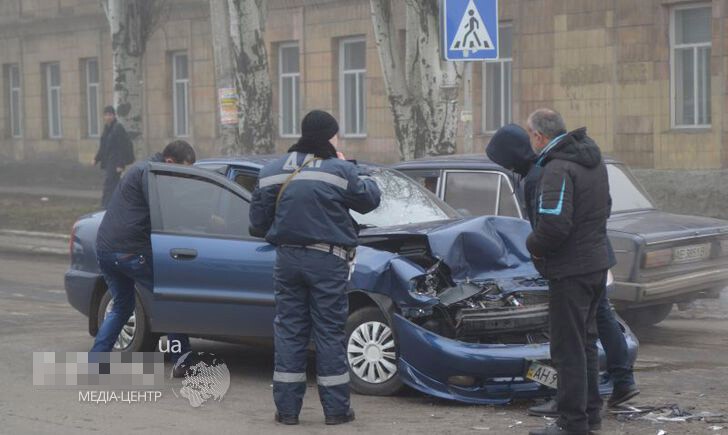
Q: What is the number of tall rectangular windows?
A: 8